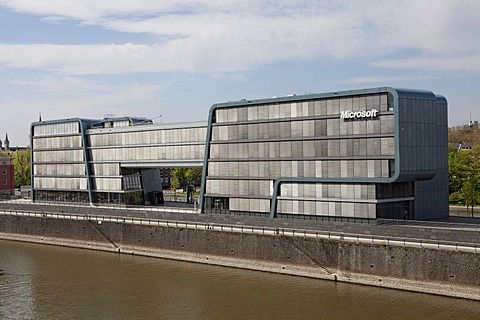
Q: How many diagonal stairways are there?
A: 2